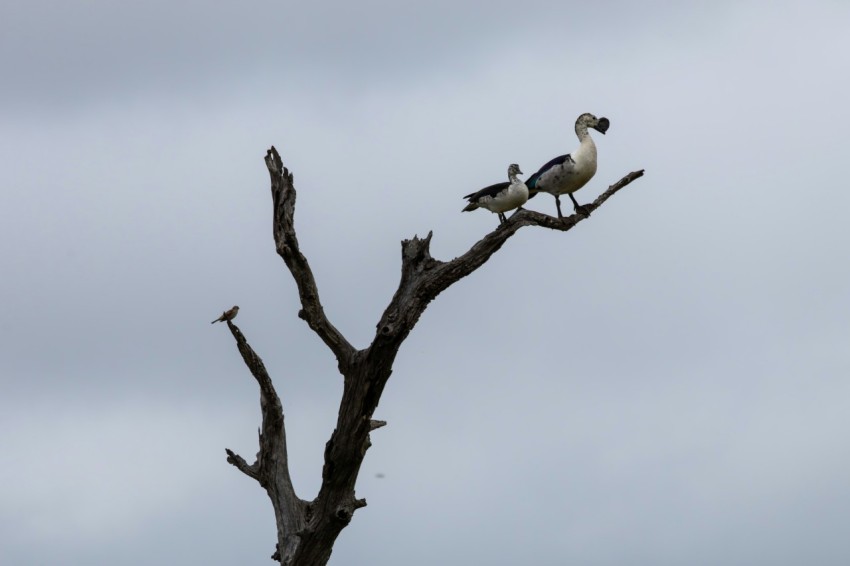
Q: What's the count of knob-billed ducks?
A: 2